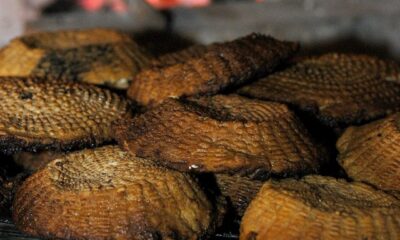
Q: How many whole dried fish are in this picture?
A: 0